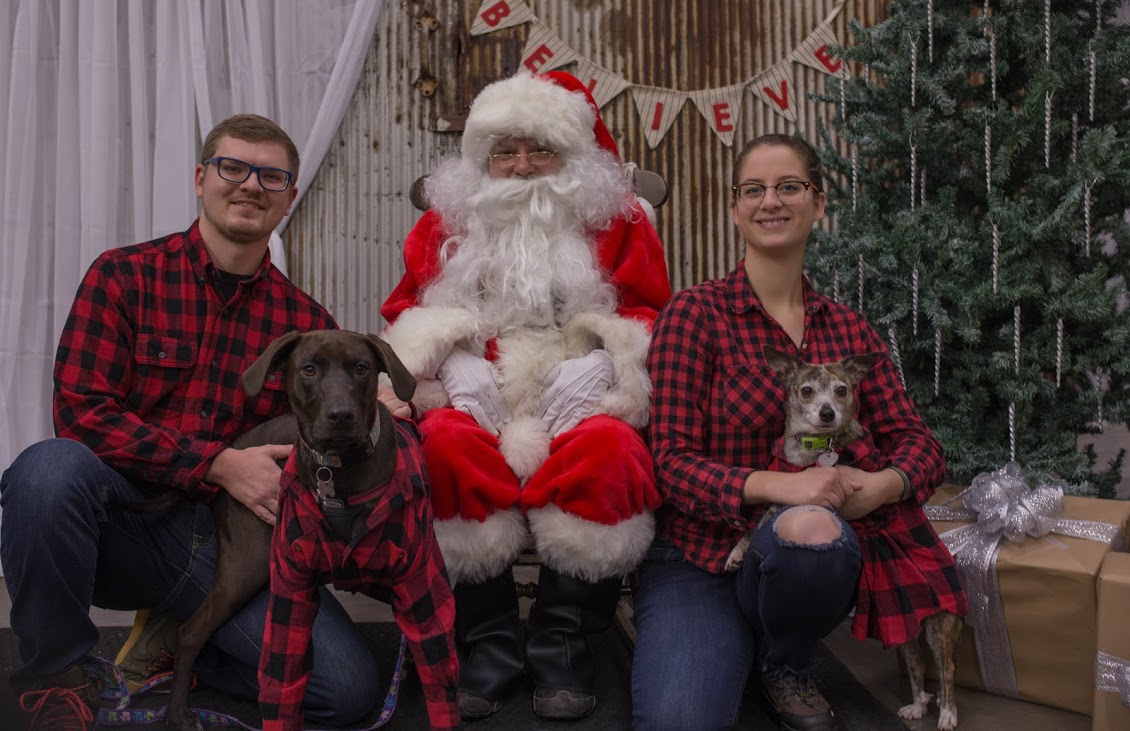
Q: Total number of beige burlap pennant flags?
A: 7